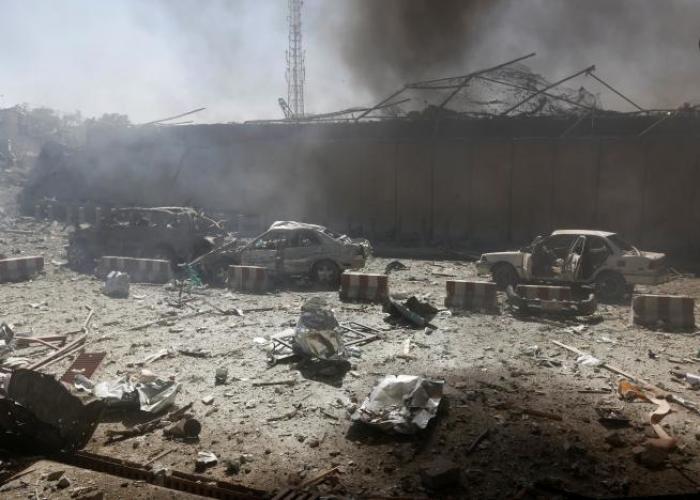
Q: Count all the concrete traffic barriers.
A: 7